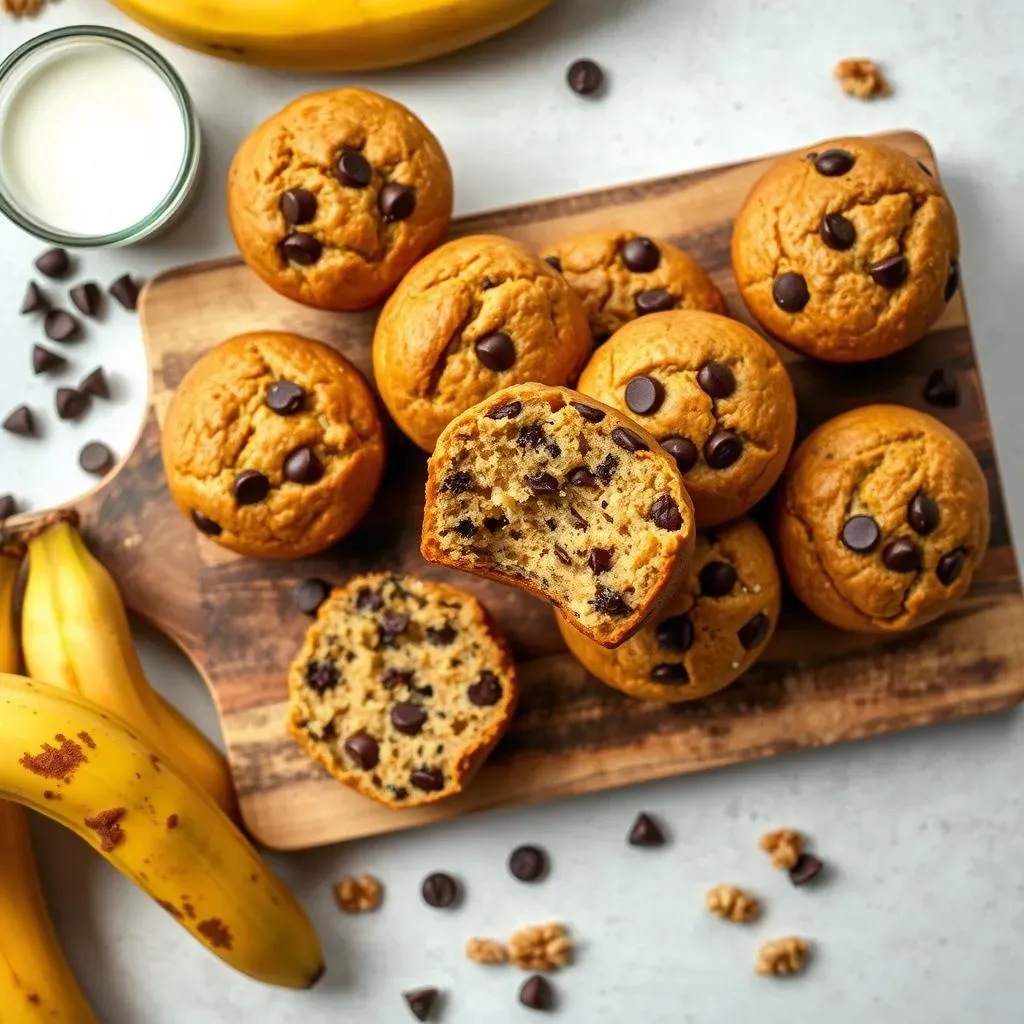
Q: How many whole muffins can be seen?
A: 8